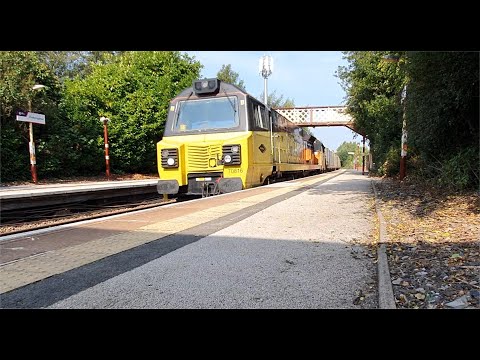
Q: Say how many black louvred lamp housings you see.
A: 2